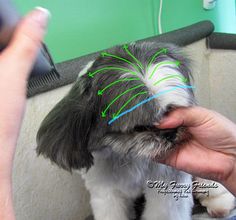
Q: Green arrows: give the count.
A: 9